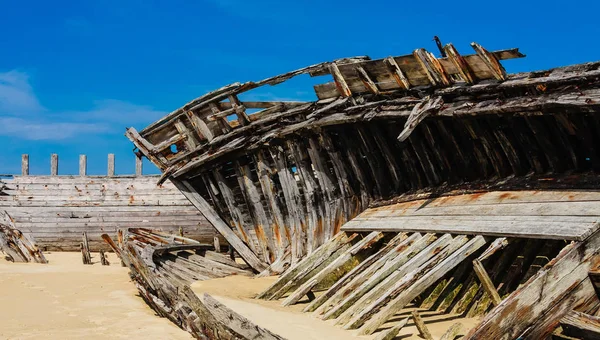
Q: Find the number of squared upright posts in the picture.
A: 5